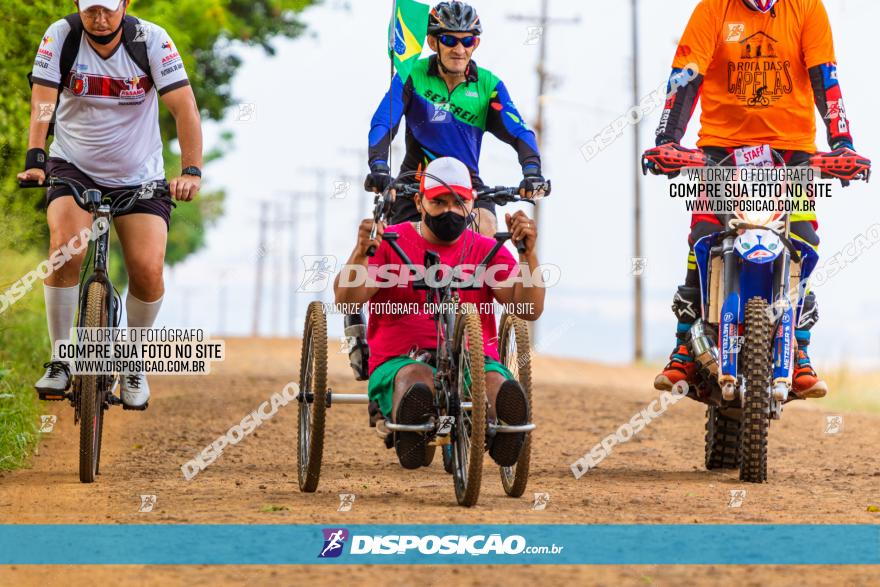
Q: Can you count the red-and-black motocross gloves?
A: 2